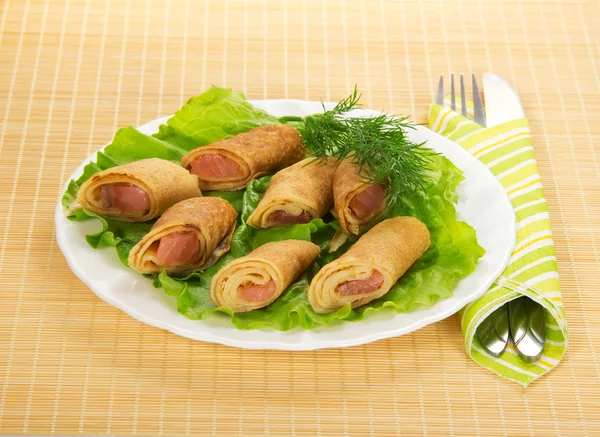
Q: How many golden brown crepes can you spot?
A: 7